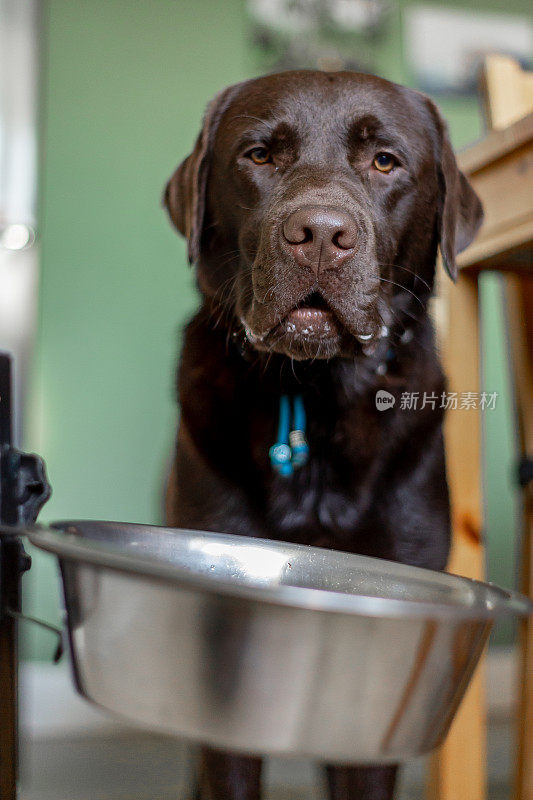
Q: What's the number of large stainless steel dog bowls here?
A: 1